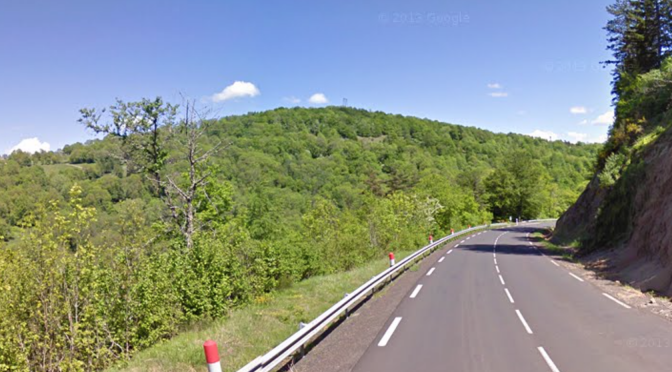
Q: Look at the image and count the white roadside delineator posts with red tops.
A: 5